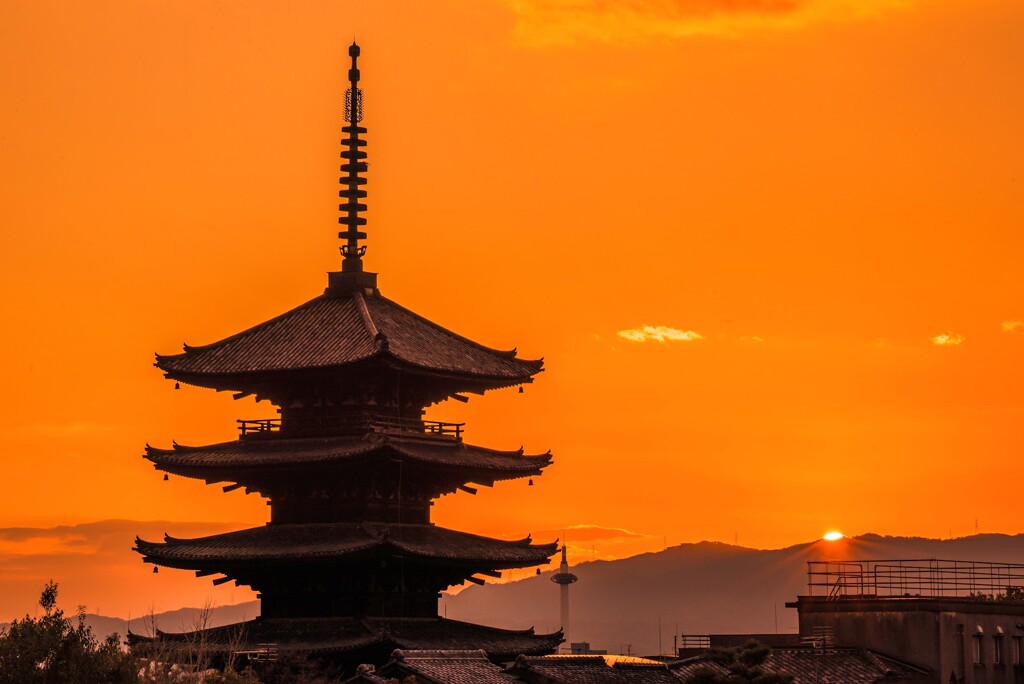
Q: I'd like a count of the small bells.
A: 6